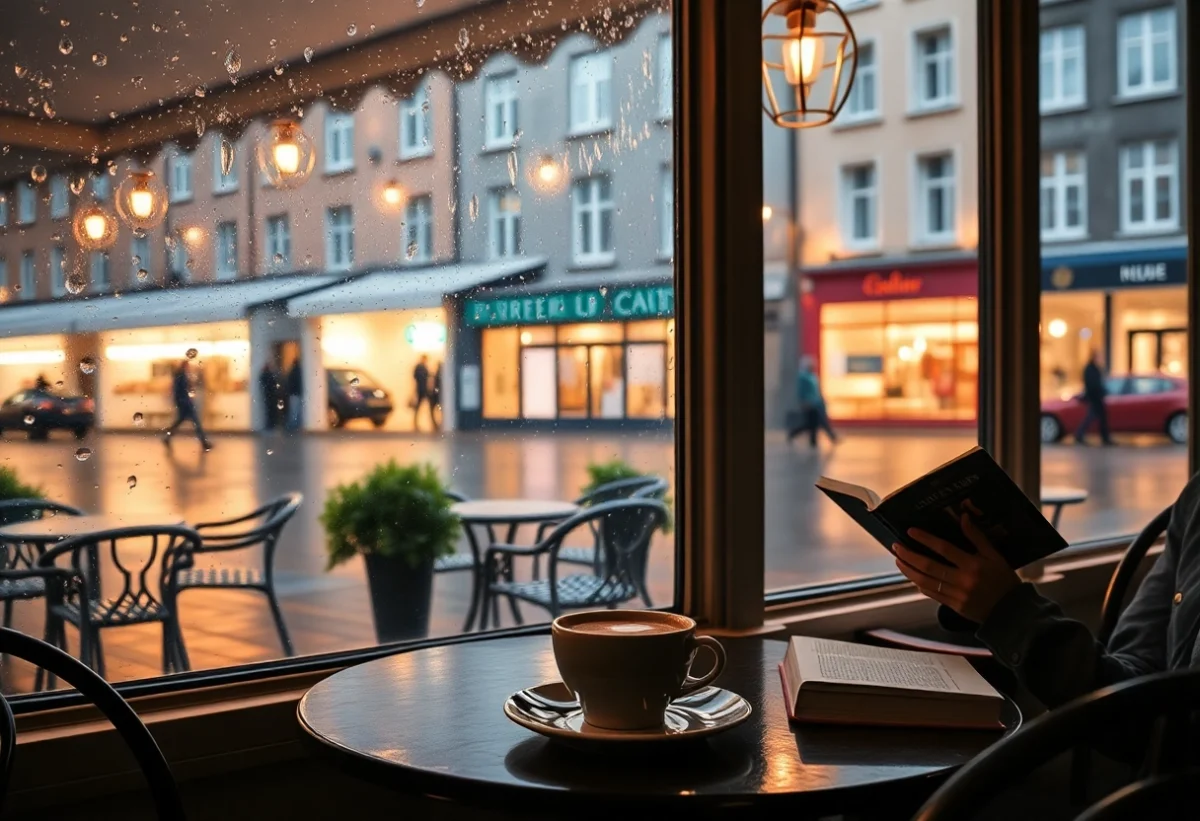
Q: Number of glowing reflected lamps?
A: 6